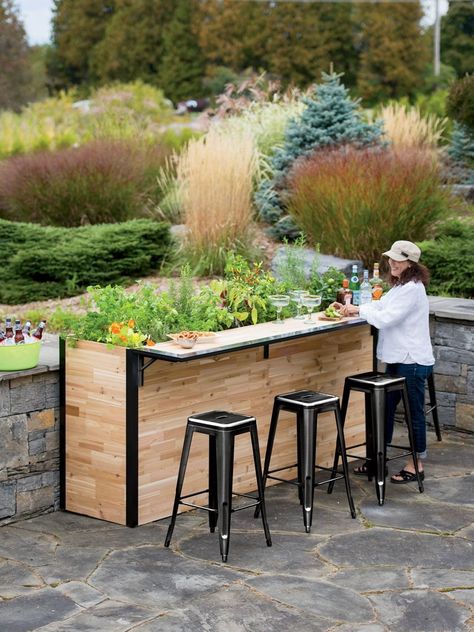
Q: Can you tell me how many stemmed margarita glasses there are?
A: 3